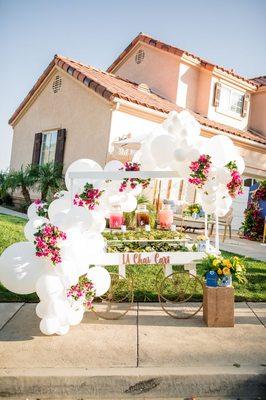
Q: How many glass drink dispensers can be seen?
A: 3